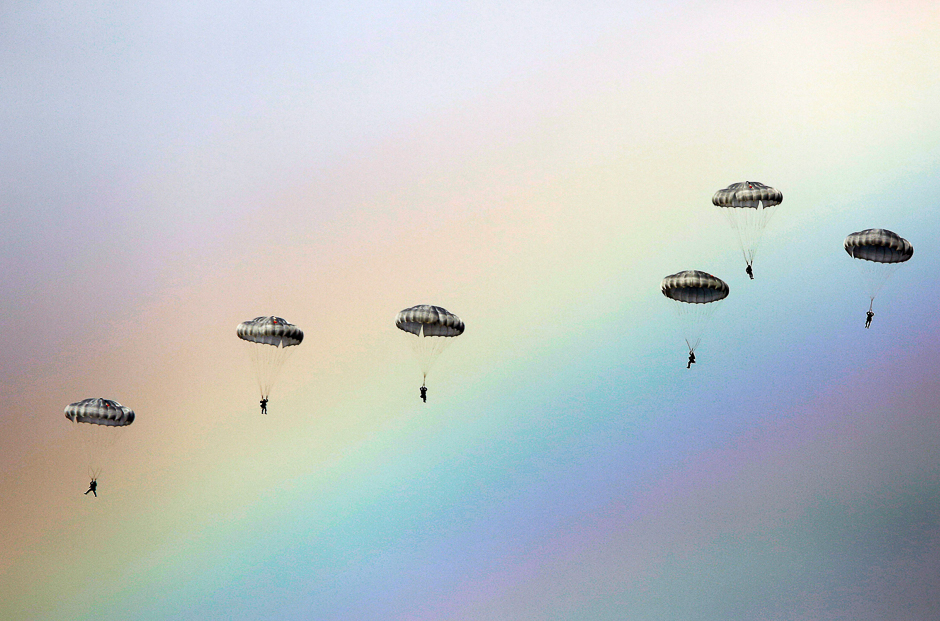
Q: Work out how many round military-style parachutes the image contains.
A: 6